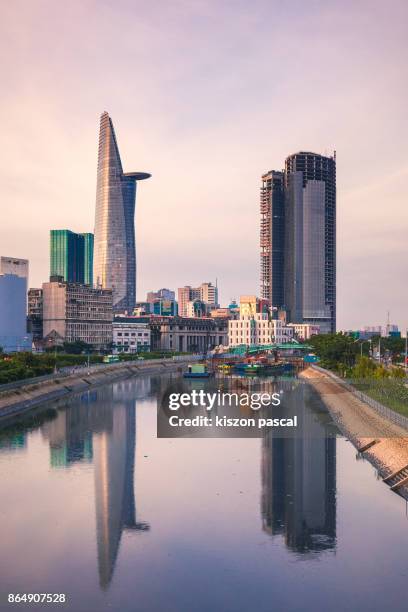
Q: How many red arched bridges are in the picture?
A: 0